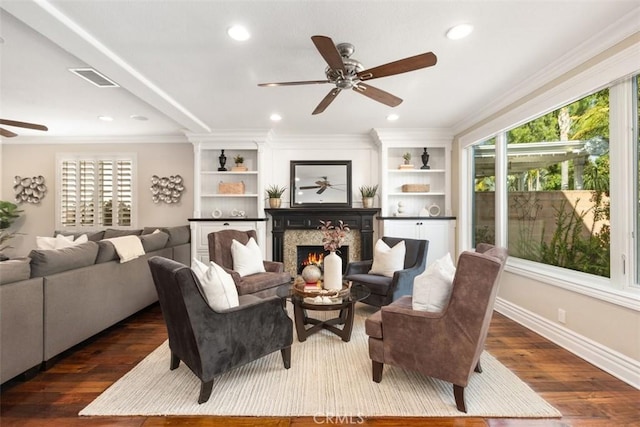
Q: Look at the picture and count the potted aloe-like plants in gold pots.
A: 2